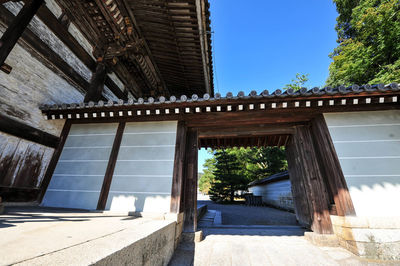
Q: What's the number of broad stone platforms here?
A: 1